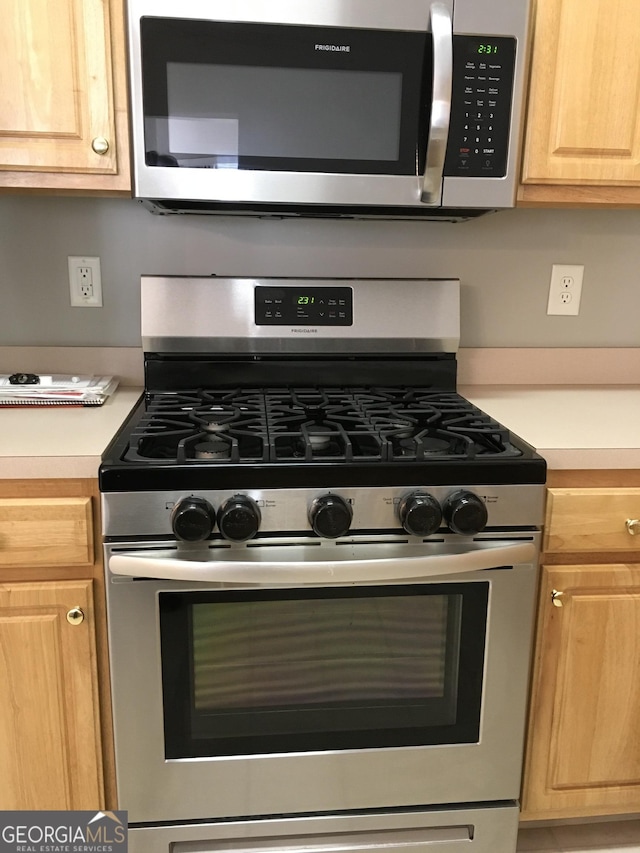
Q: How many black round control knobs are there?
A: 5